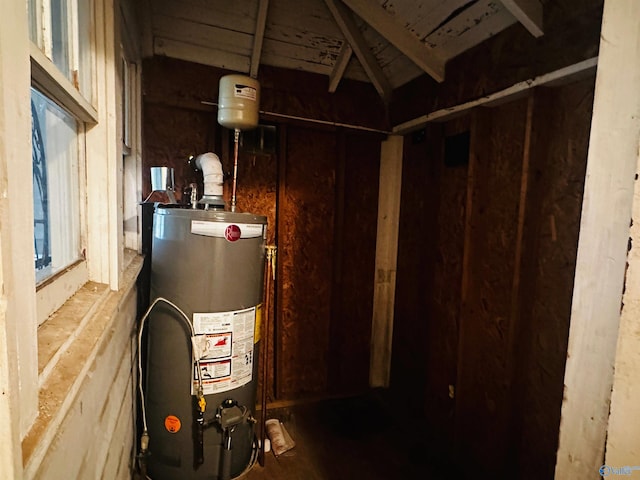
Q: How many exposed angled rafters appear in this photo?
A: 5